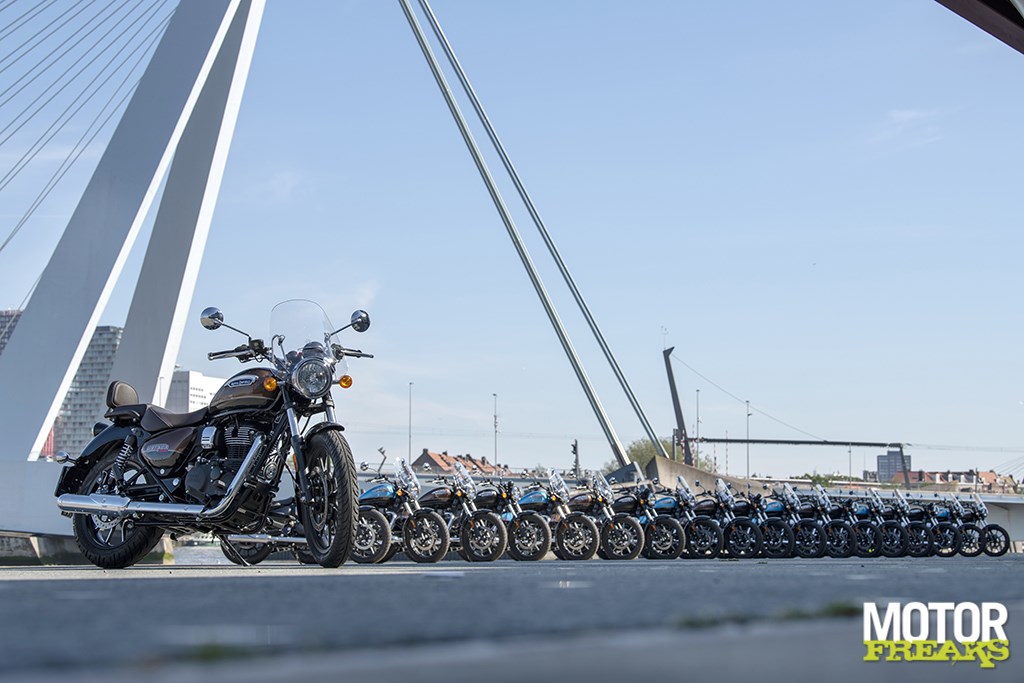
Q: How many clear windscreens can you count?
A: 13